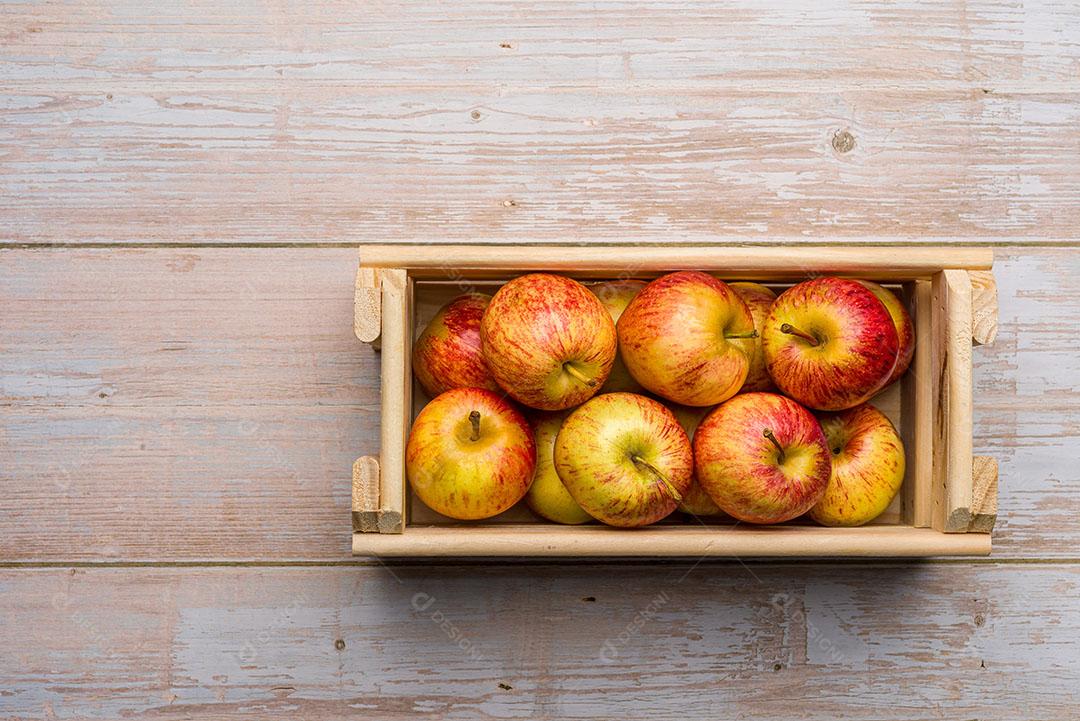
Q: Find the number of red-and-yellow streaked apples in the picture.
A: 13